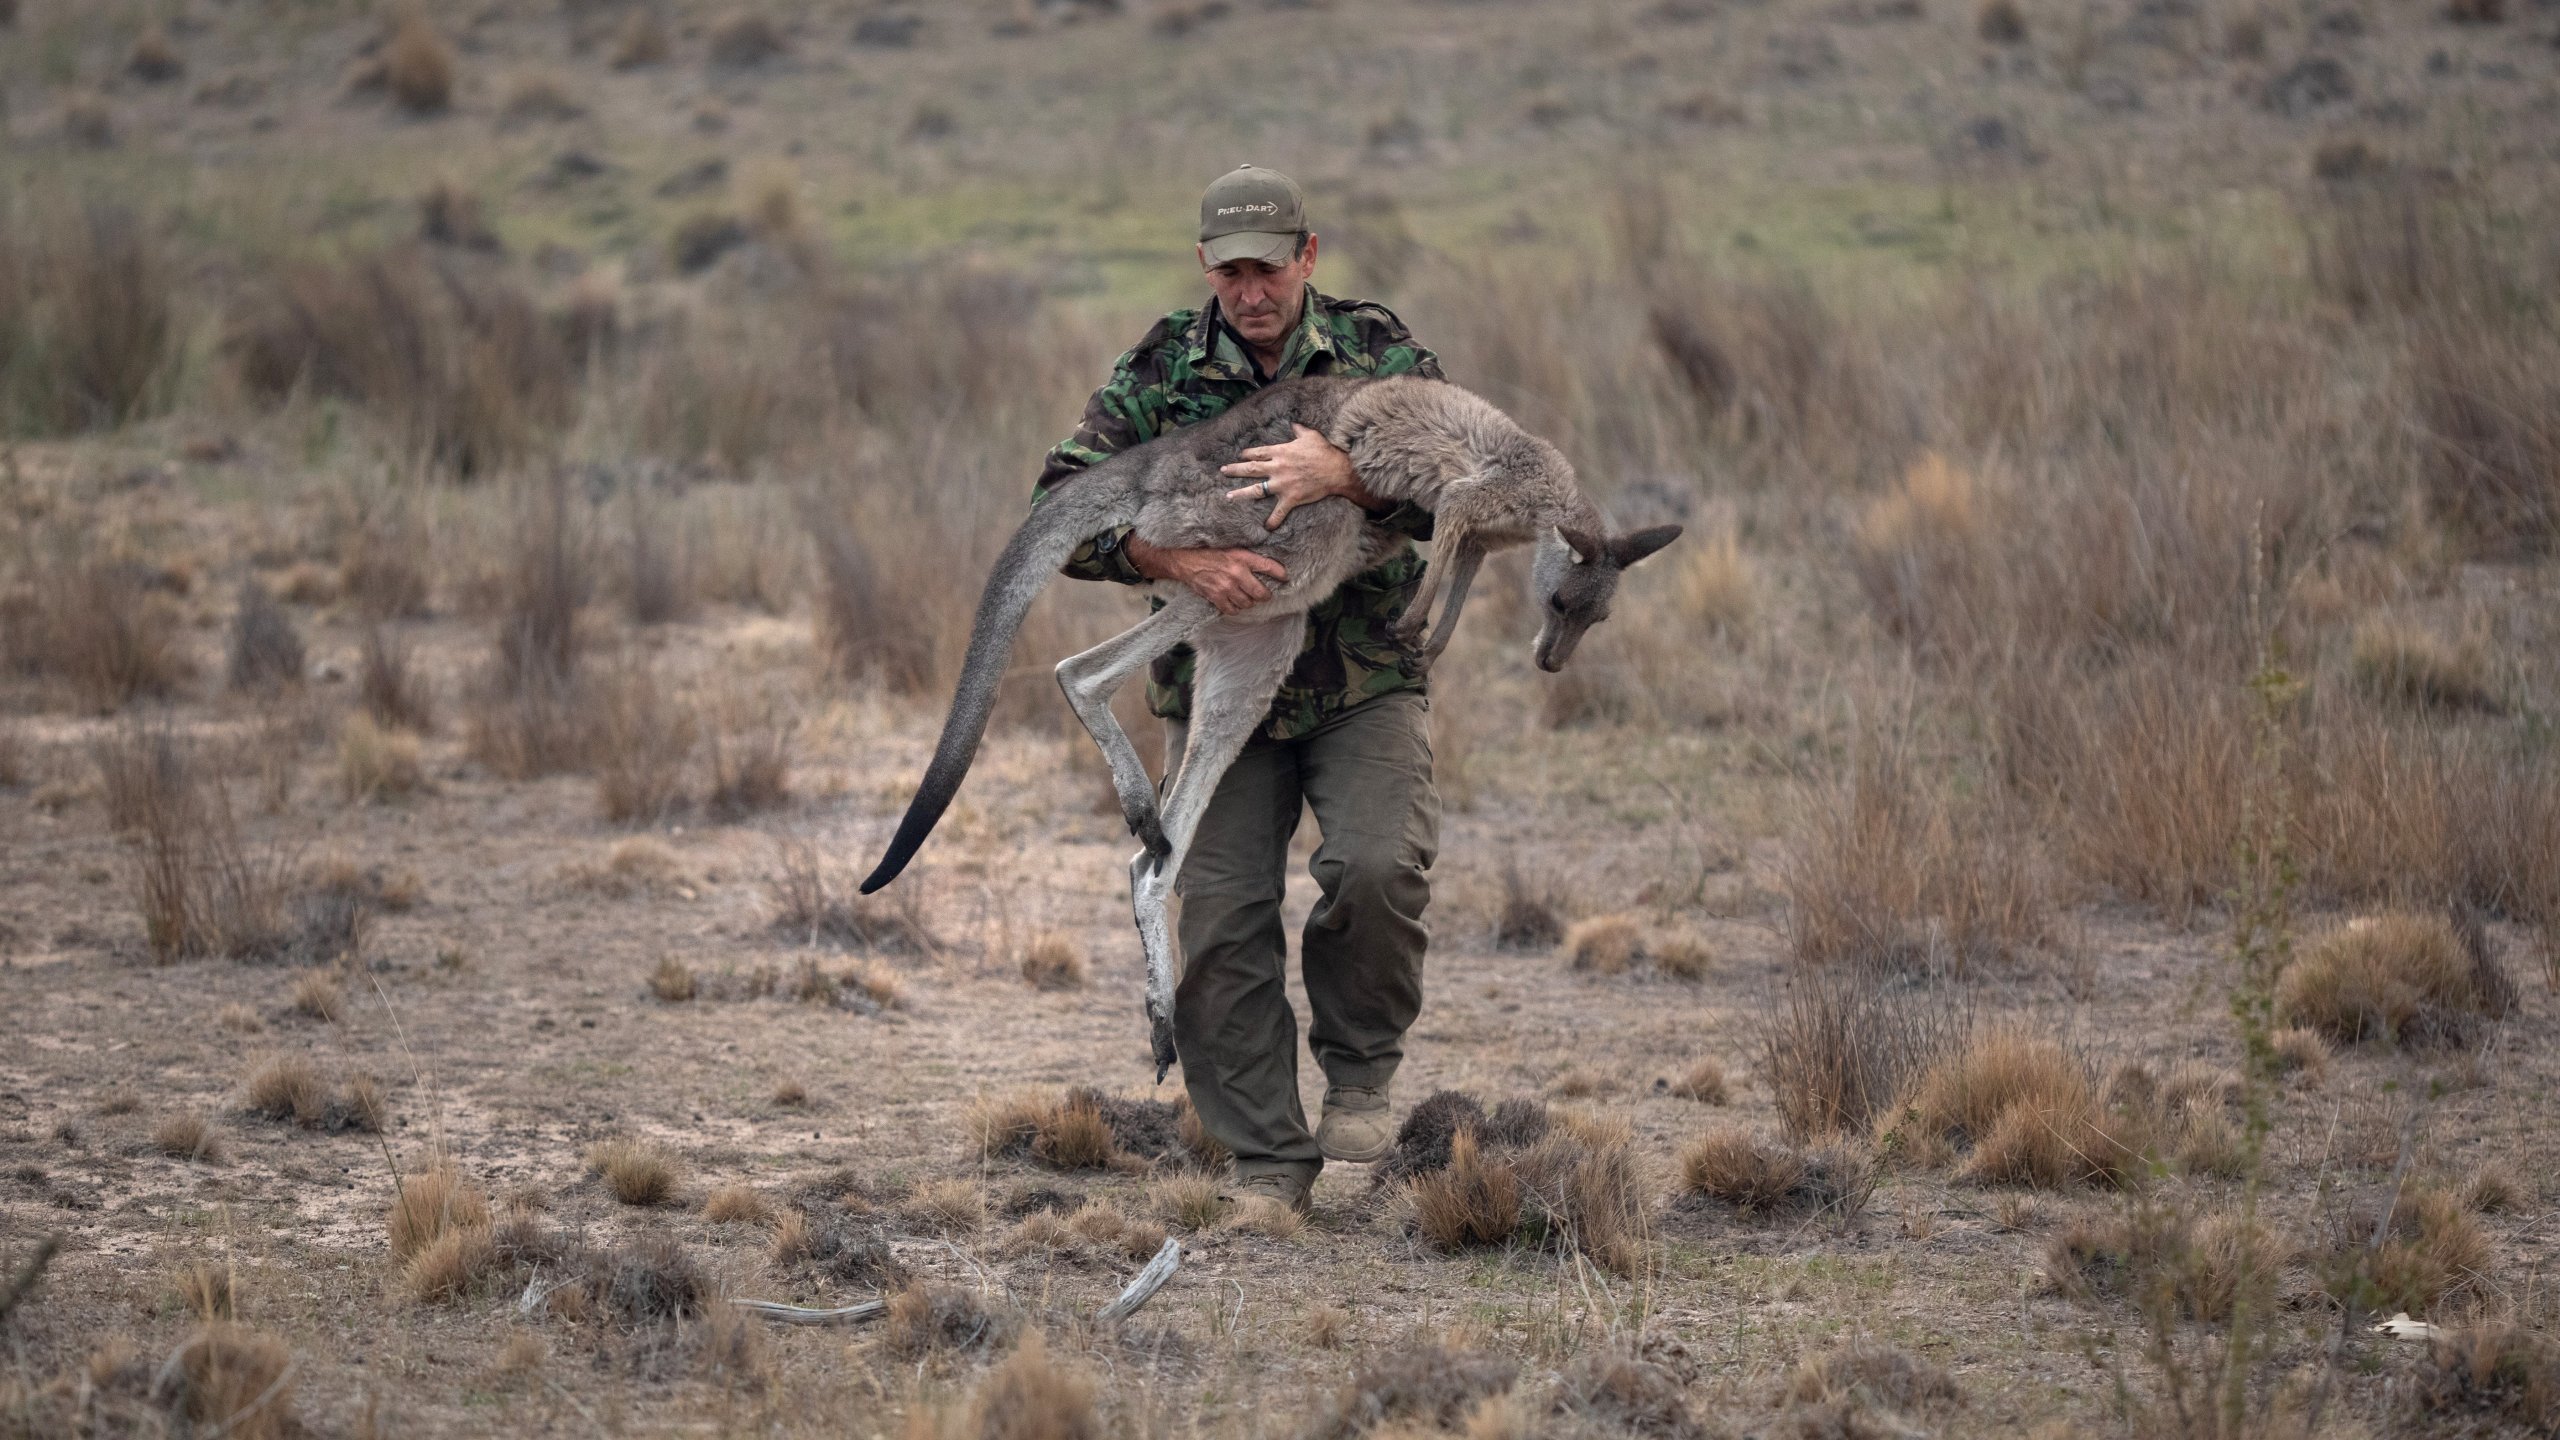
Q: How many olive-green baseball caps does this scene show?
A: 1